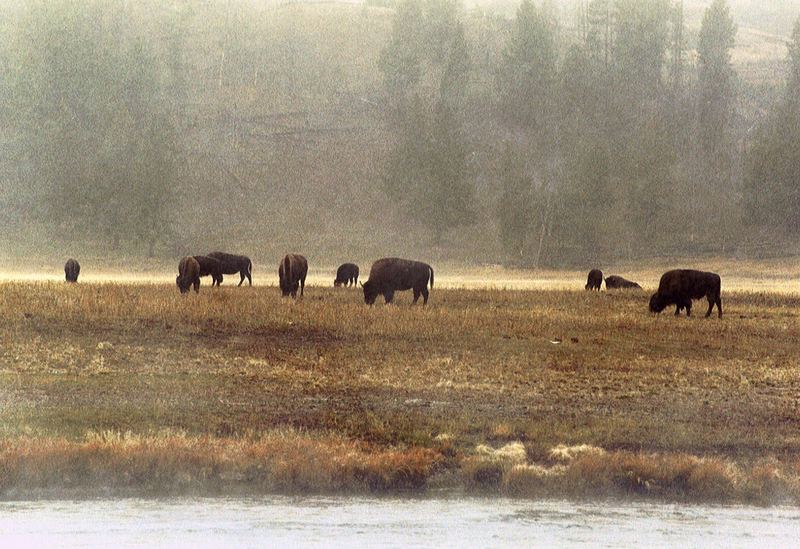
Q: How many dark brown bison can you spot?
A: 10